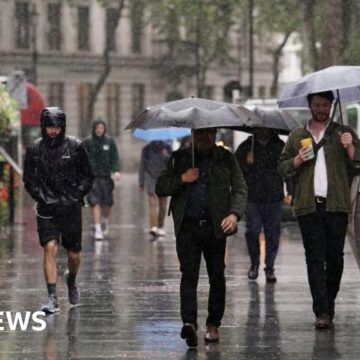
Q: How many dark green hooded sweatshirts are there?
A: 1